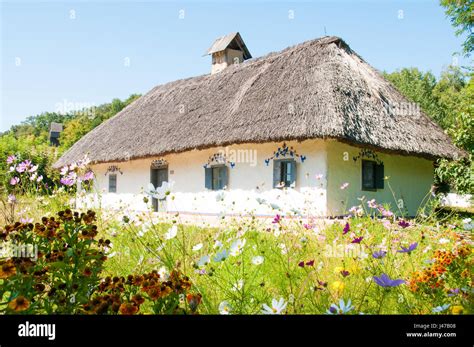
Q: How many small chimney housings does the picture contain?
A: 1